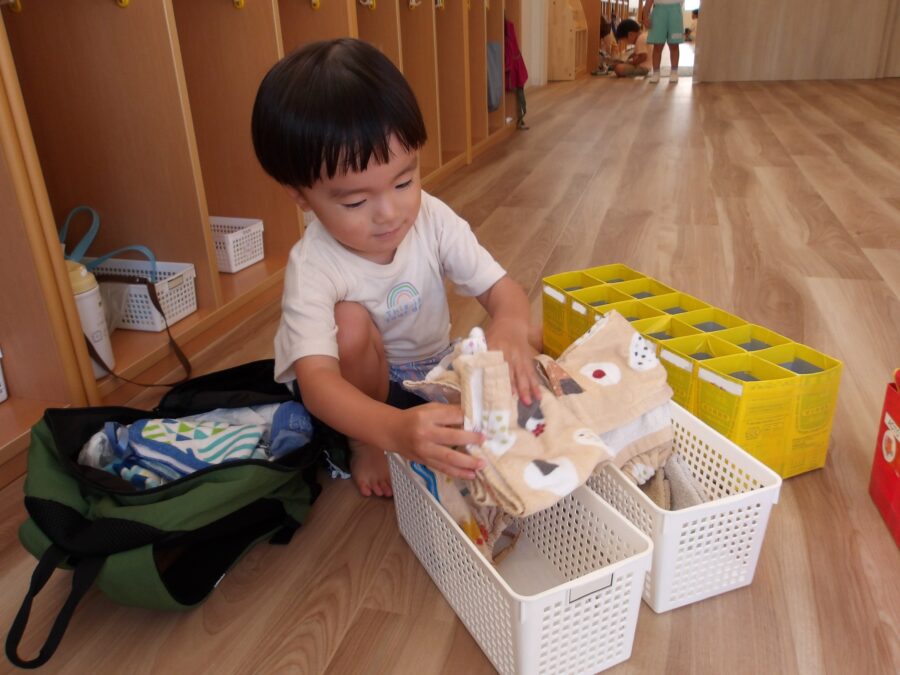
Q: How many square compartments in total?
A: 12